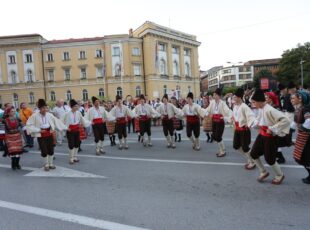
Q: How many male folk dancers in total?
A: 10